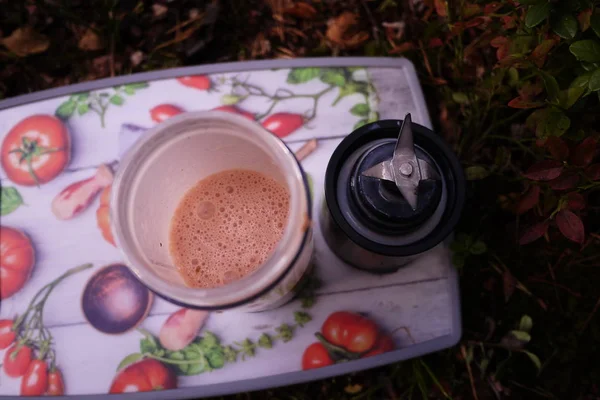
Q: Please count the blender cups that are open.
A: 1